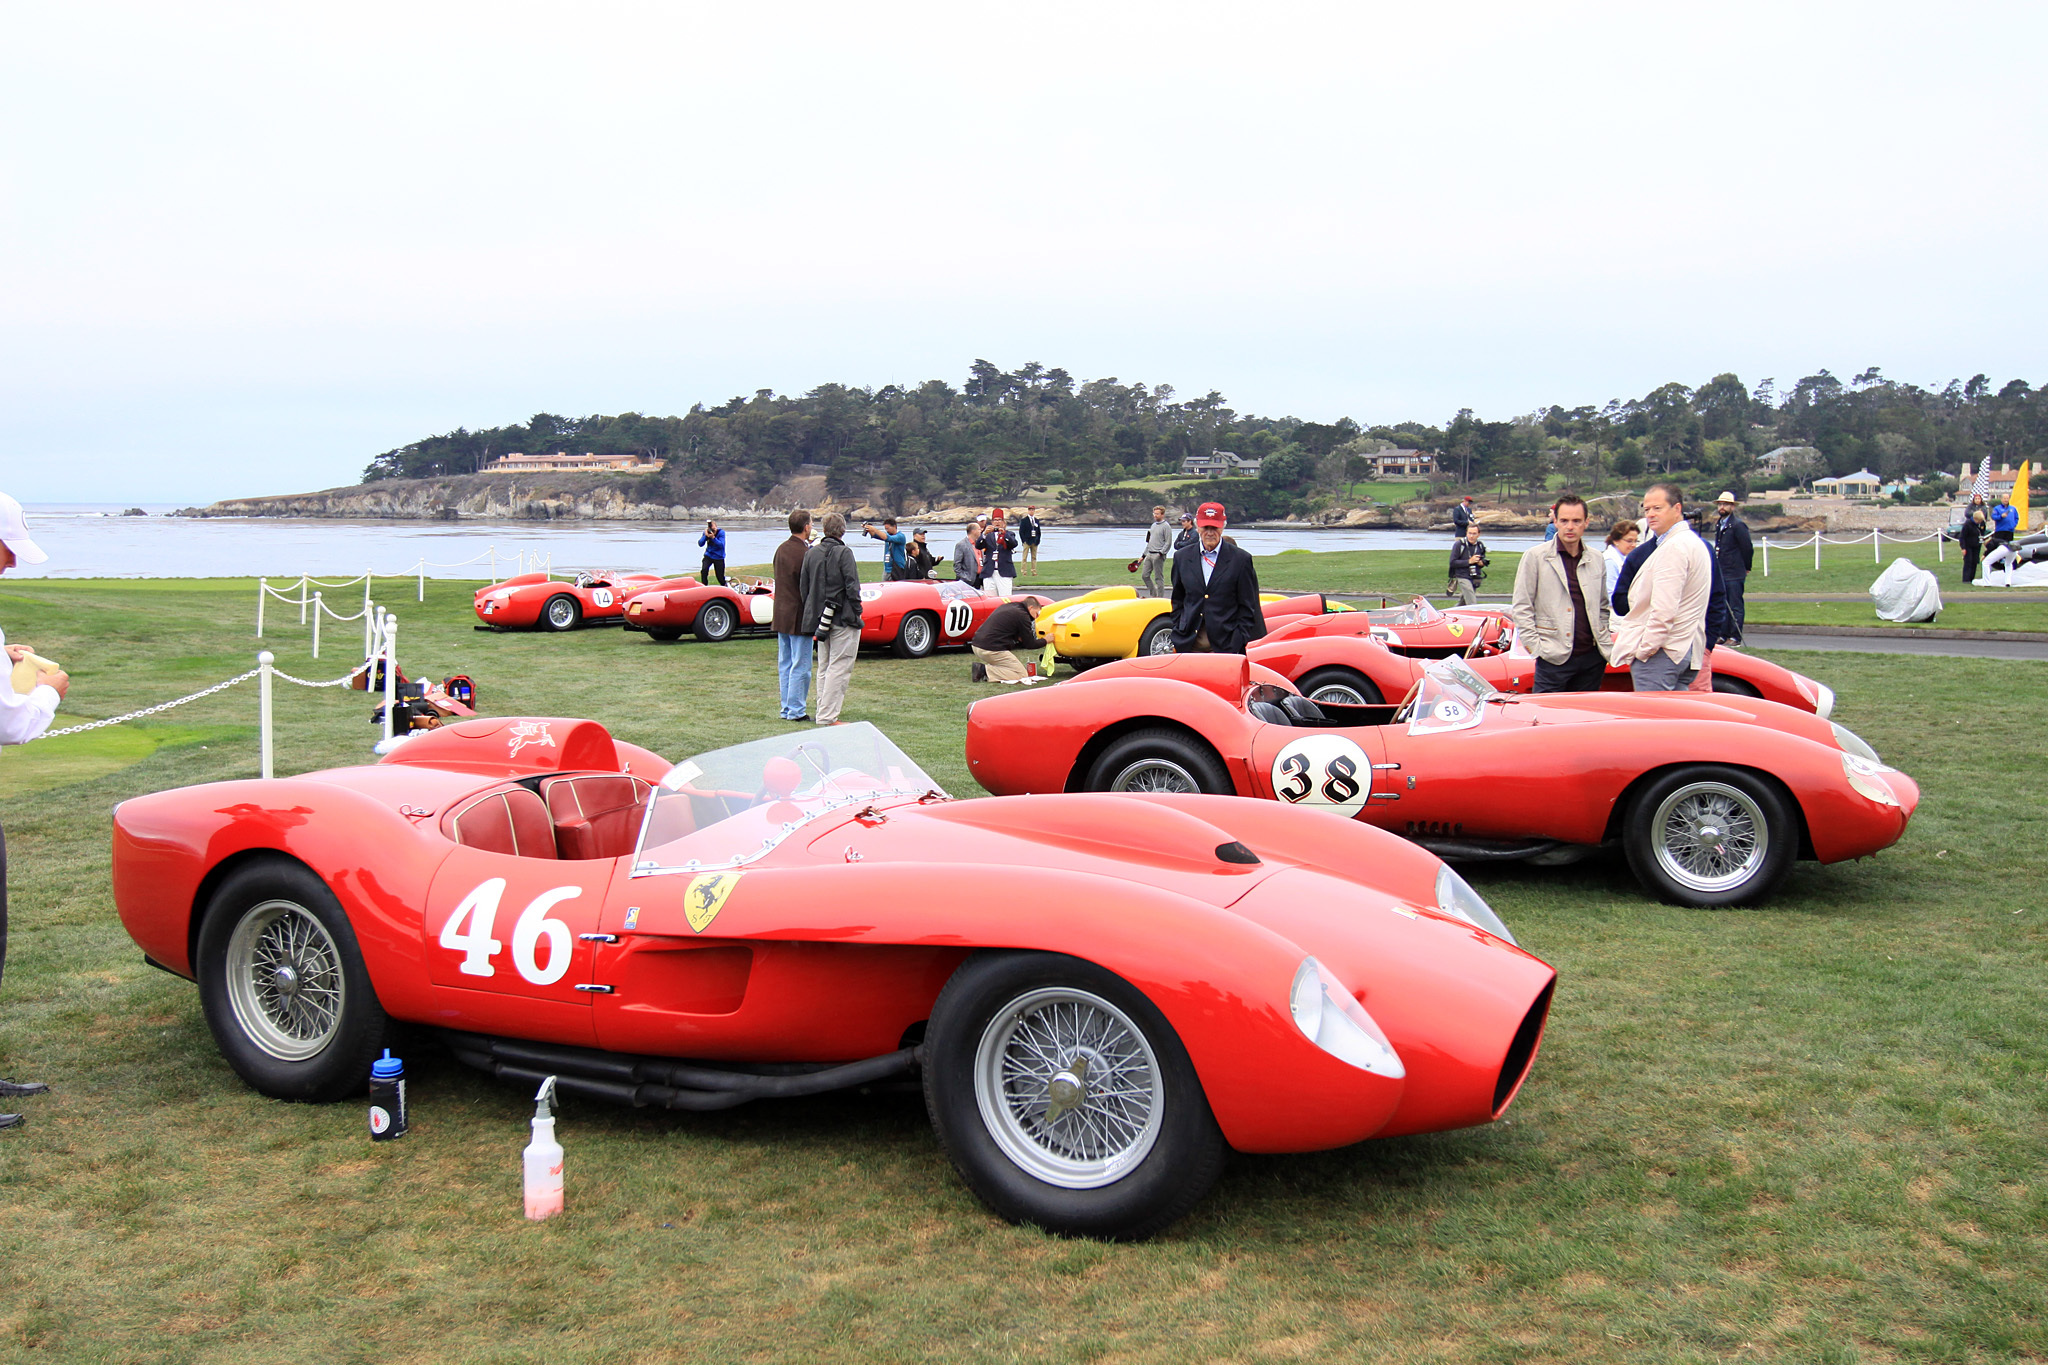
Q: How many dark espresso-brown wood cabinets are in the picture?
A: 0